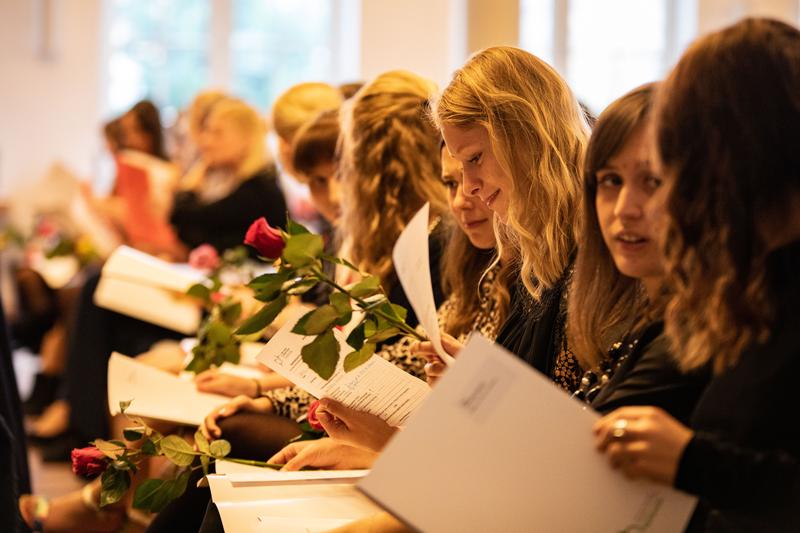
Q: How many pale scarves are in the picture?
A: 0